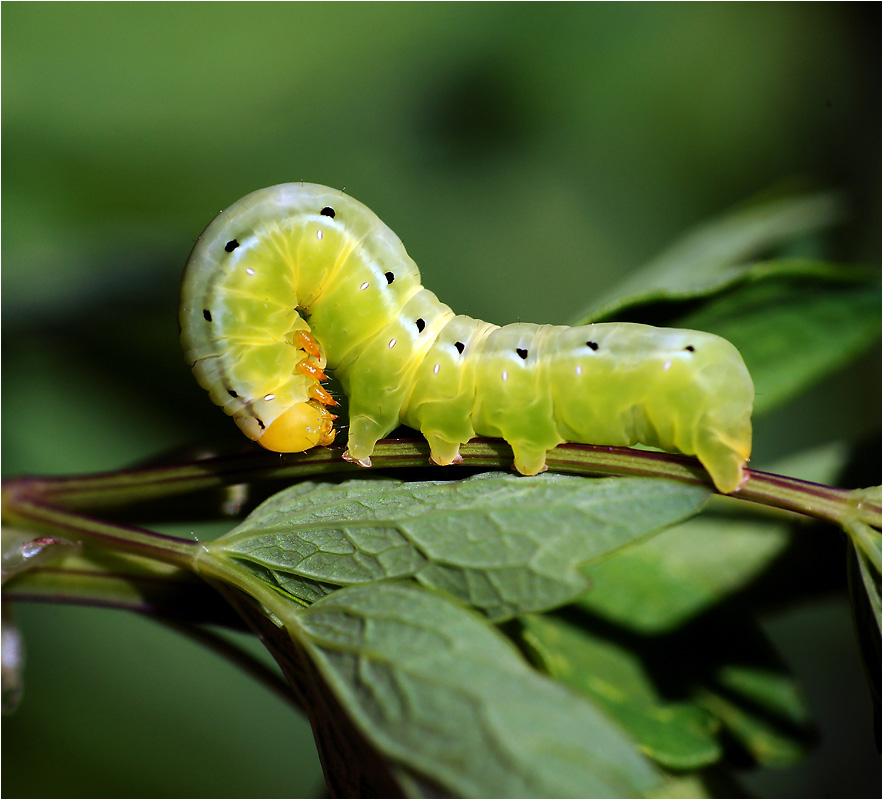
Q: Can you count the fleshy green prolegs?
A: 4